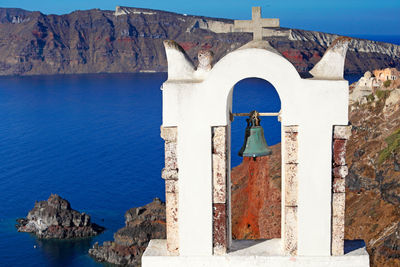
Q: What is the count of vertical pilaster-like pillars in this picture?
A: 4